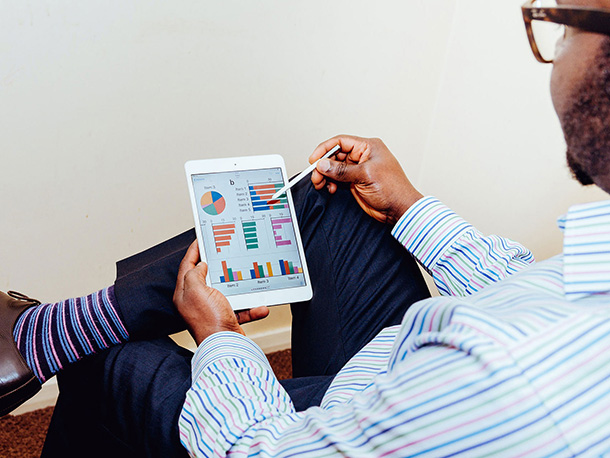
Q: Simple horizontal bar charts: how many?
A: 3